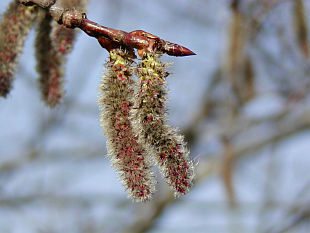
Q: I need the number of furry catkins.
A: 5